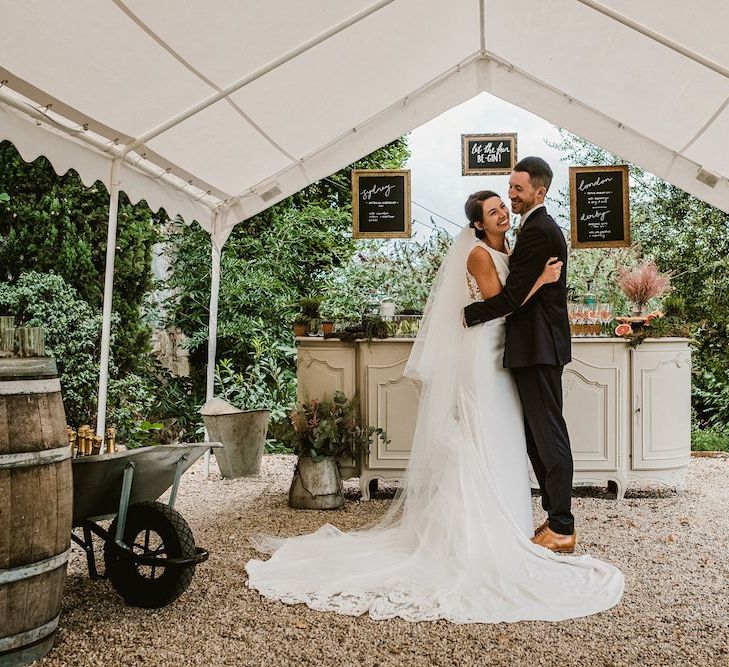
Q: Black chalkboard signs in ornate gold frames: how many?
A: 3